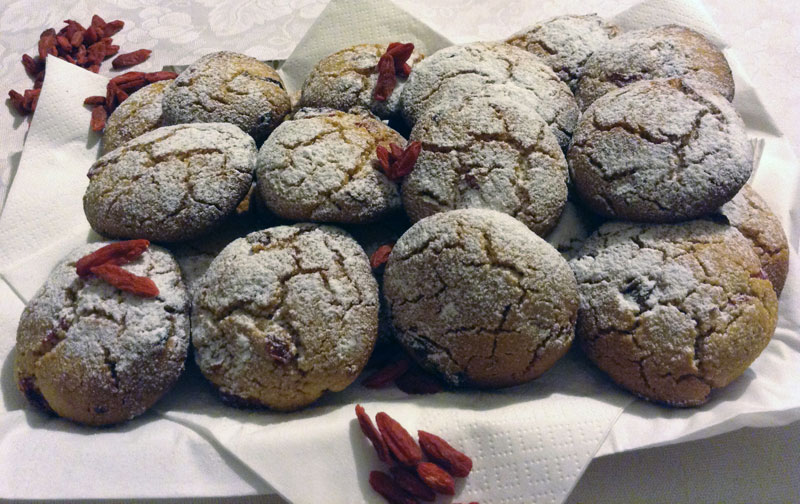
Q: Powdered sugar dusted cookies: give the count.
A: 15